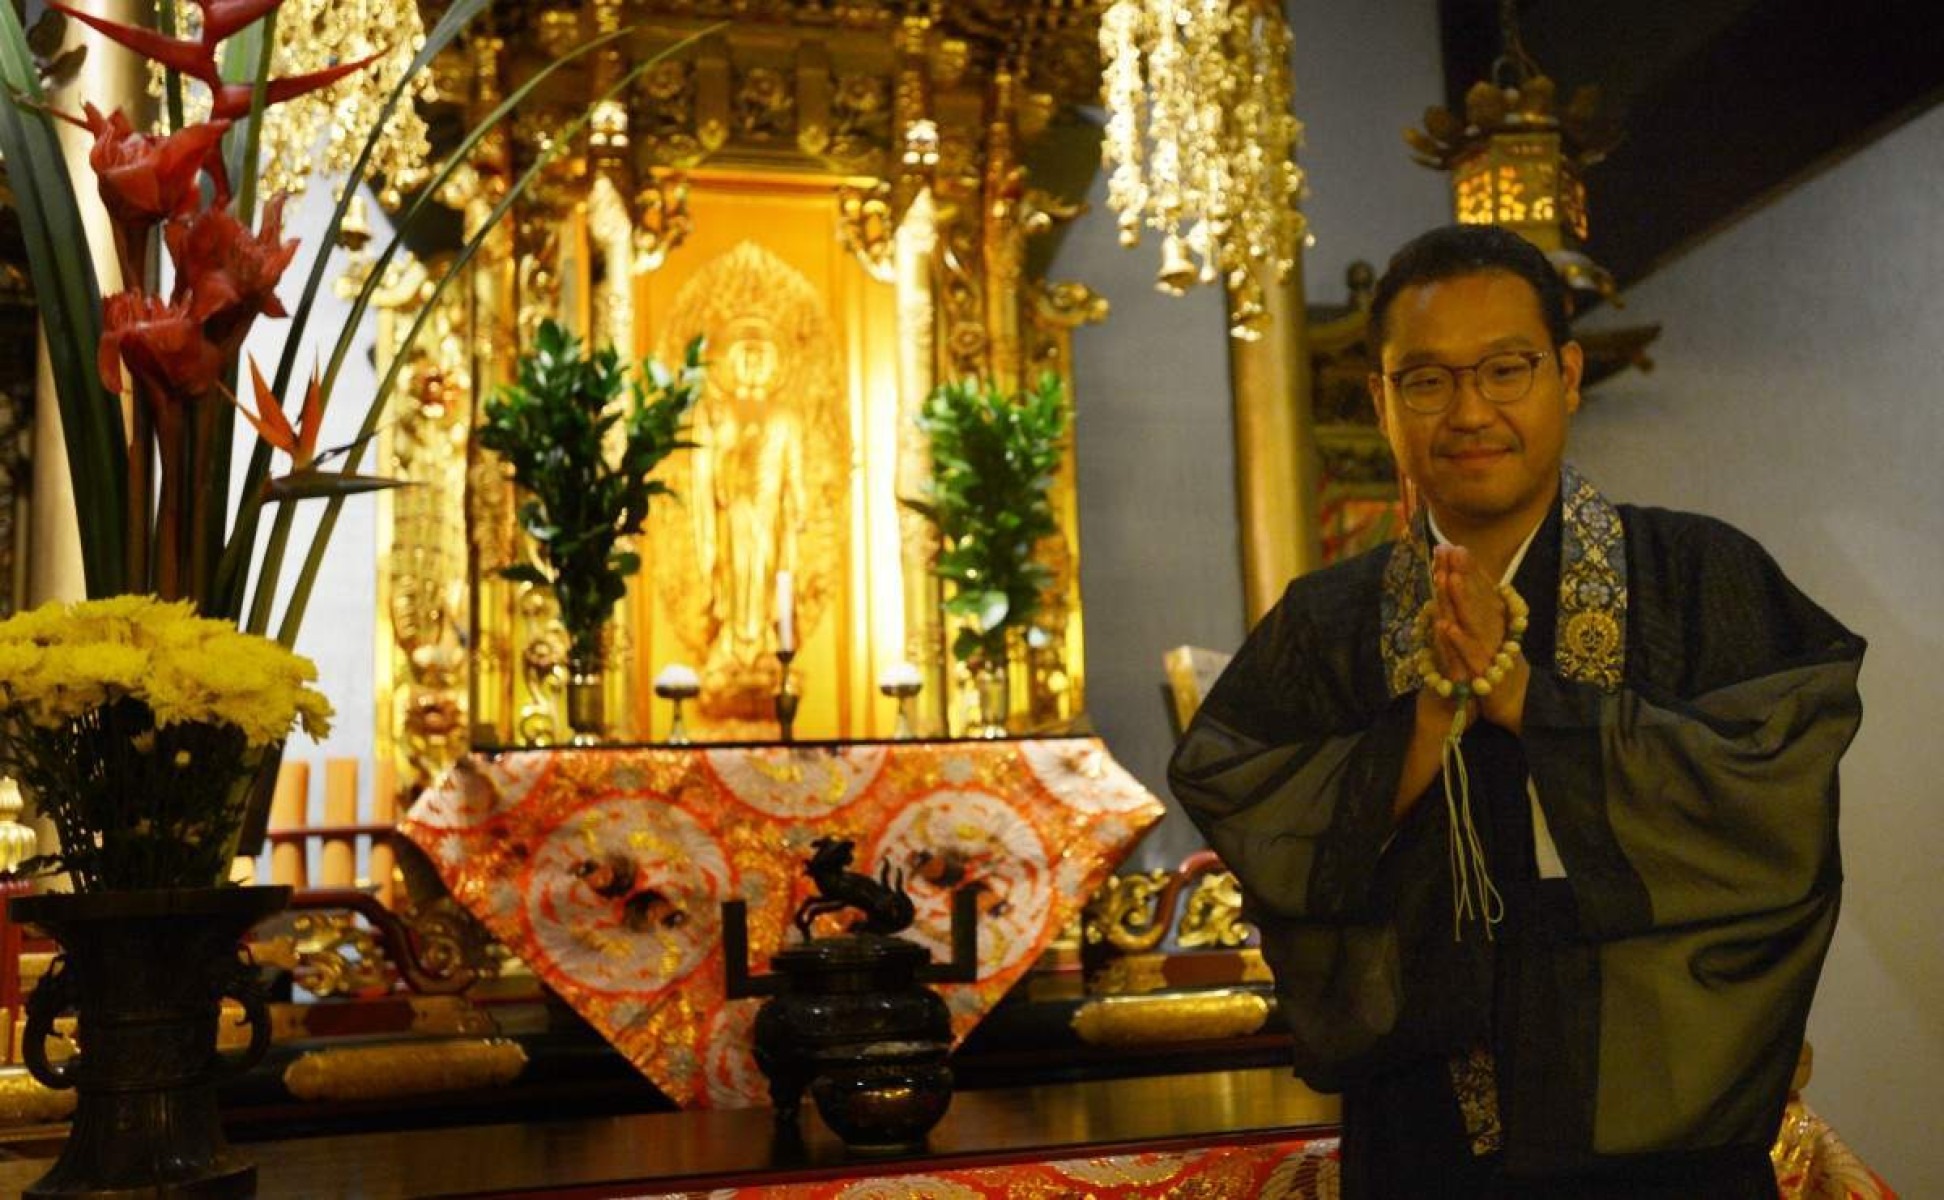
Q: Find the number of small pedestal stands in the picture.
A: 2